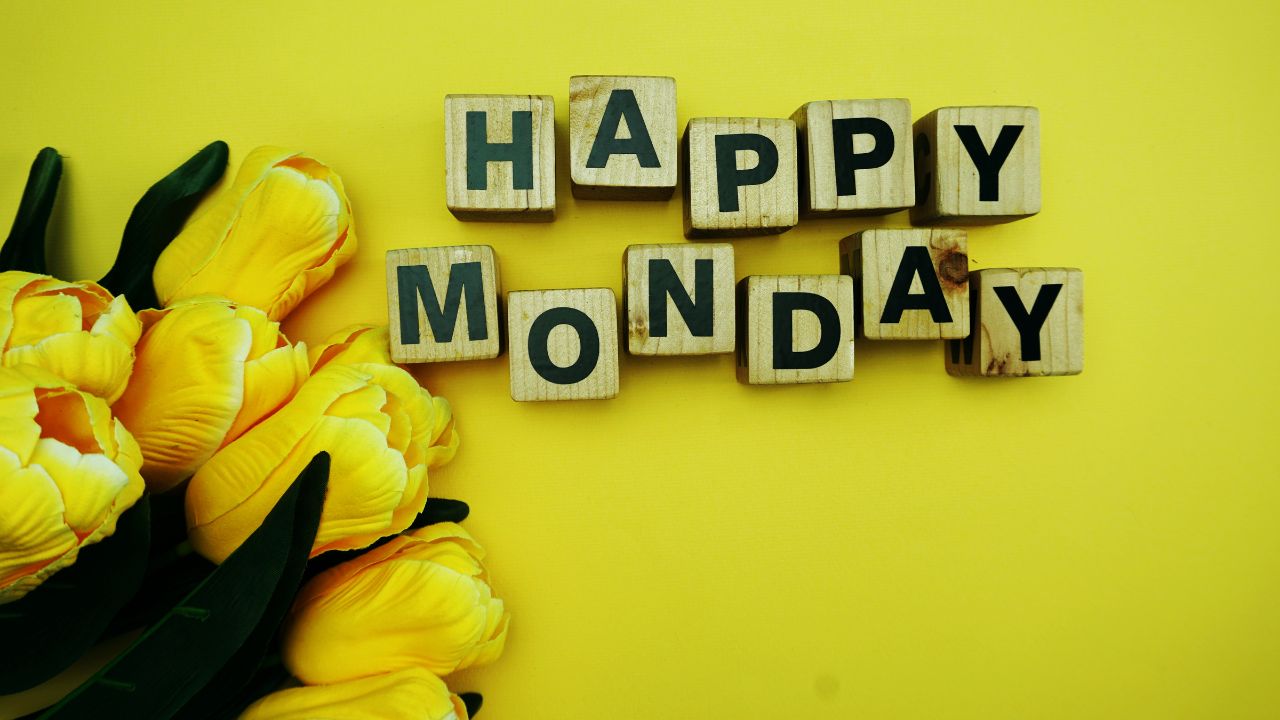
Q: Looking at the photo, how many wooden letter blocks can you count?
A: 11